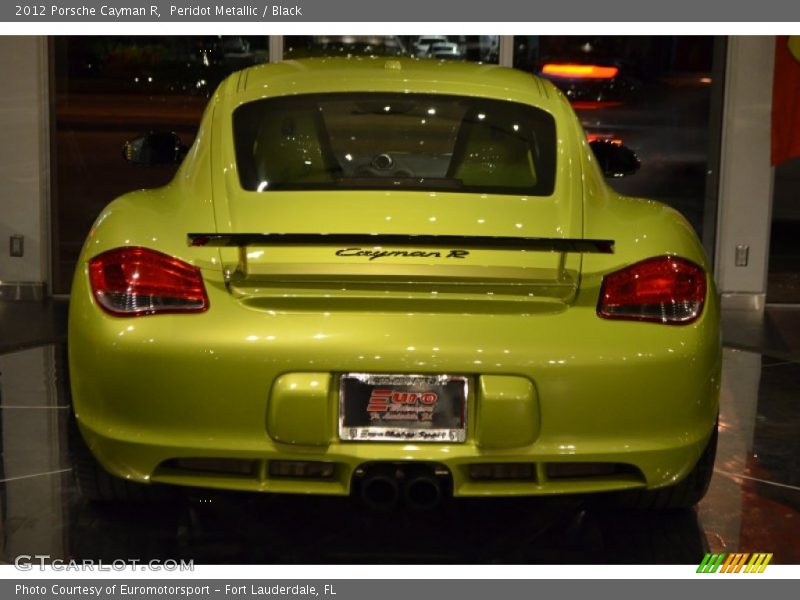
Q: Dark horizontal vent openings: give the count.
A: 4